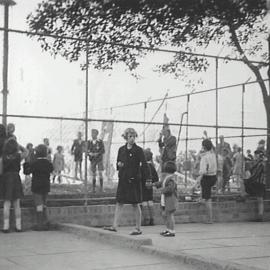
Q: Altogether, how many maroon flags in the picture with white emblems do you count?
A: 0